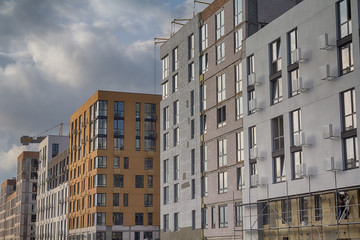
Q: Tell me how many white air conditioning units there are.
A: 12